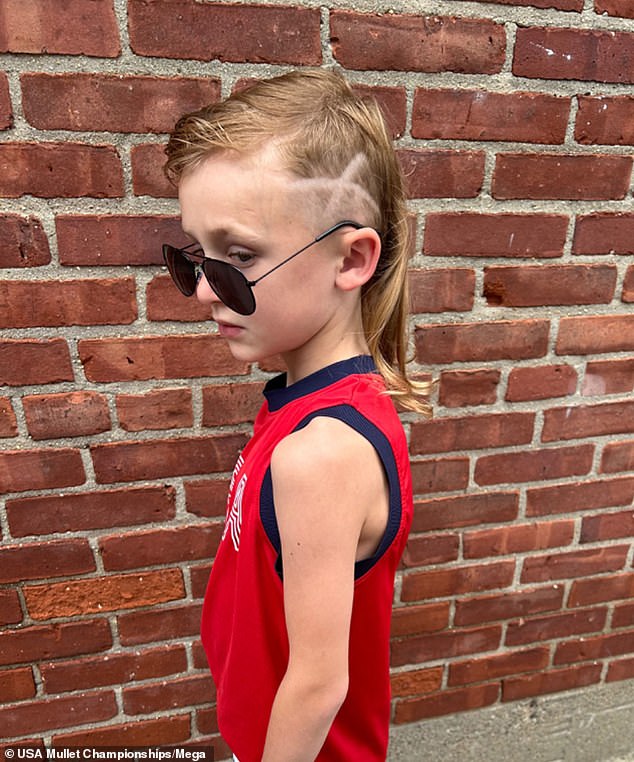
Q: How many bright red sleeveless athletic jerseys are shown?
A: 1